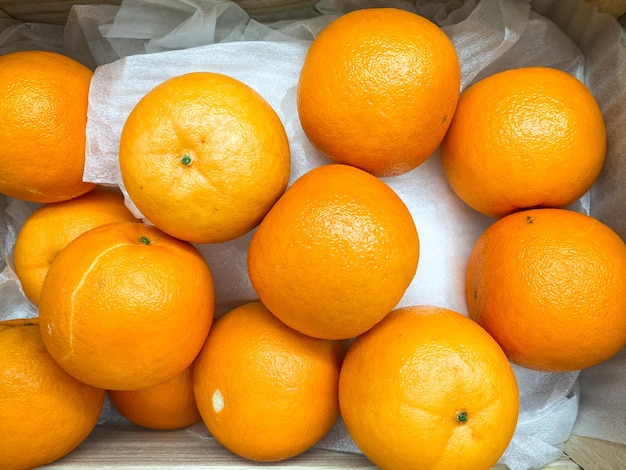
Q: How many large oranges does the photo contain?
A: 12